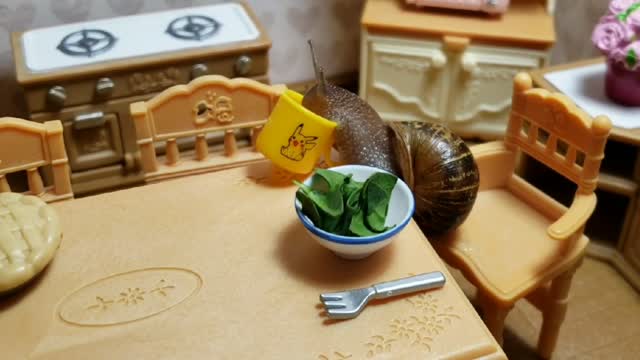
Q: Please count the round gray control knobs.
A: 4